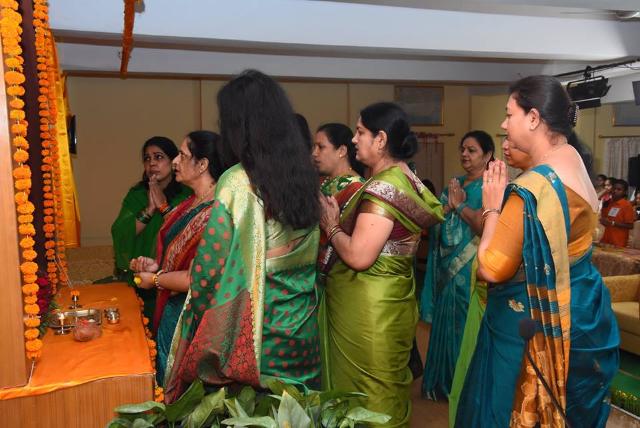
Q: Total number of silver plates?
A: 1